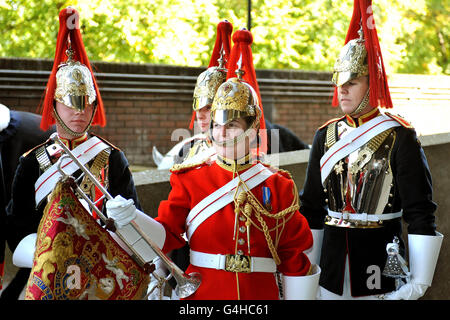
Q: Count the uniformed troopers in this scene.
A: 4